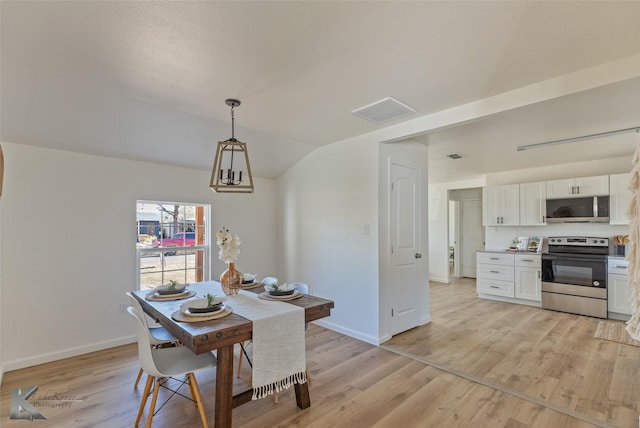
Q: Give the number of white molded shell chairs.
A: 4